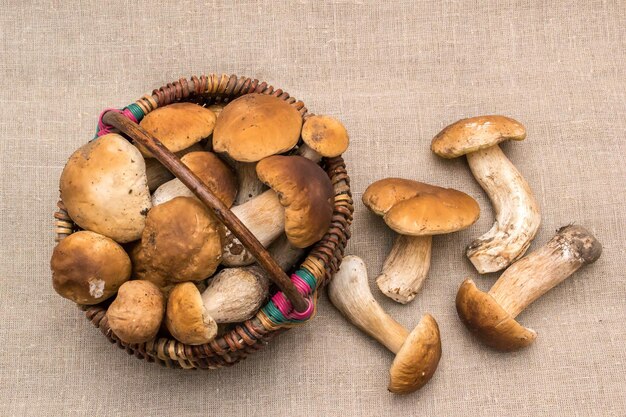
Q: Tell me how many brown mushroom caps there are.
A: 14